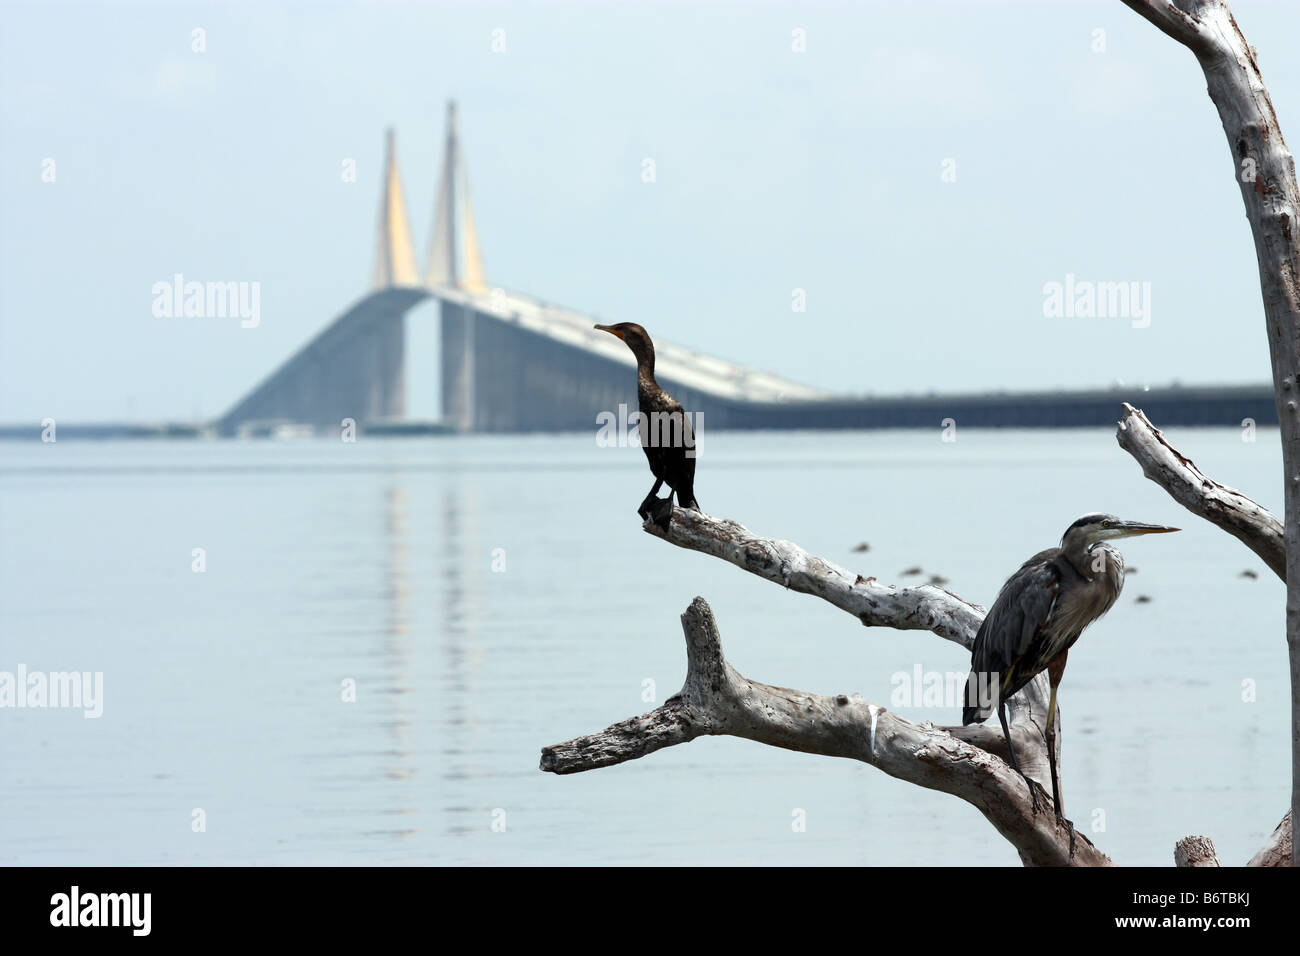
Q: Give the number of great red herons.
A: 0